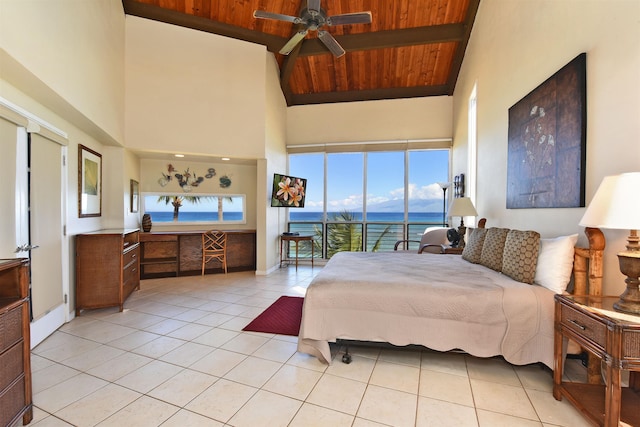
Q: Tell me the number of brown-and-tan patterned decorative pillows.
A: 3